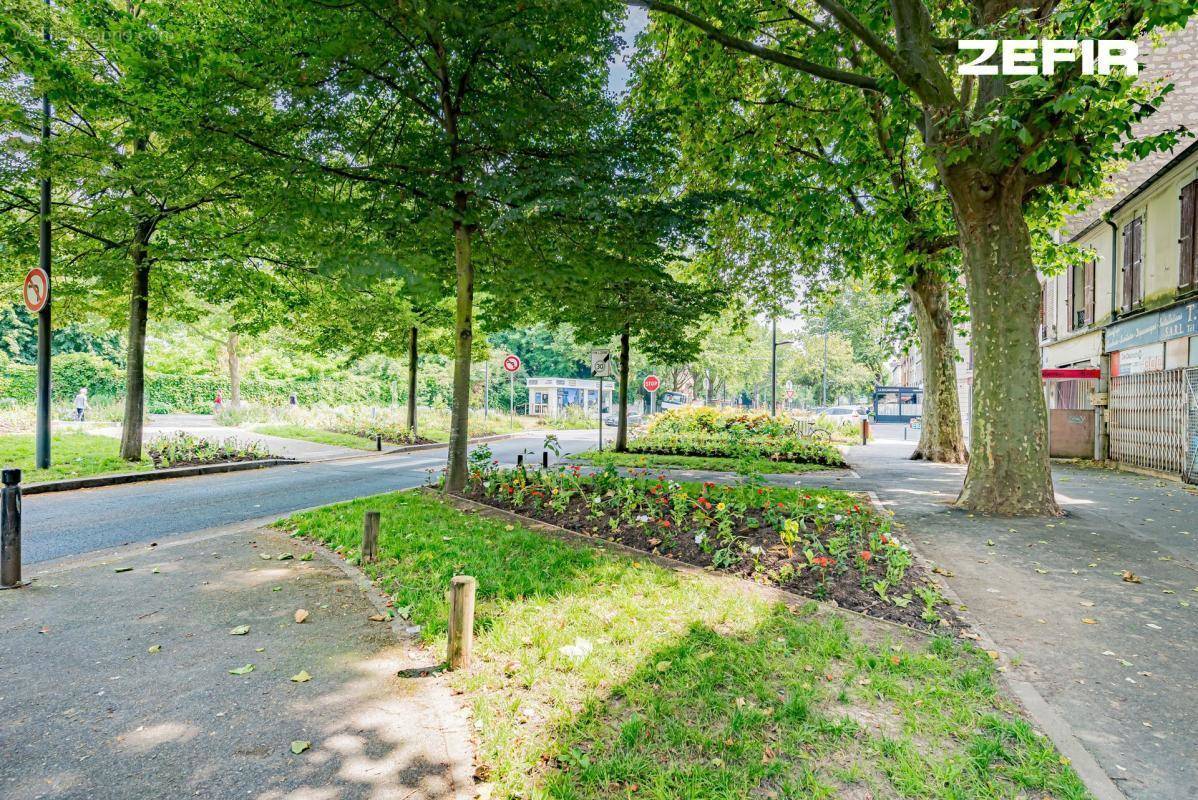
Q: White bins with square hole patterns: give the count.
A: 0